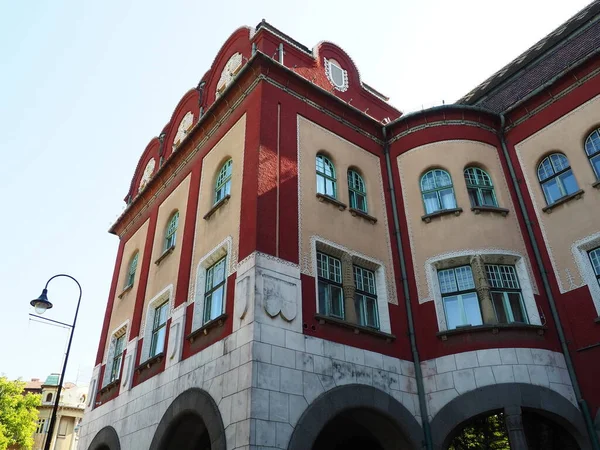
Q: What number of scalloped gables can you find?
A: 4